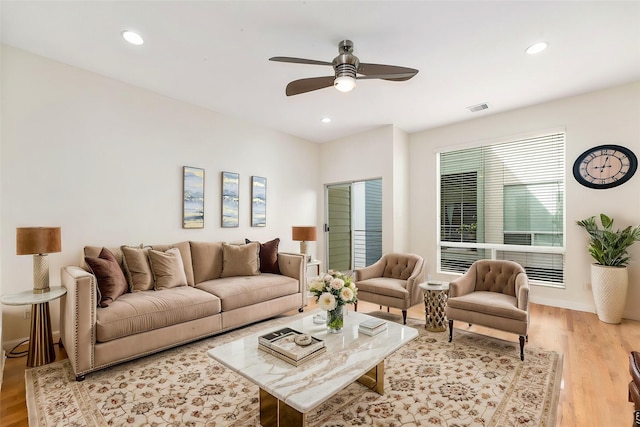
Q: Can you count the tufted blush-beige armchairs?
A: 2